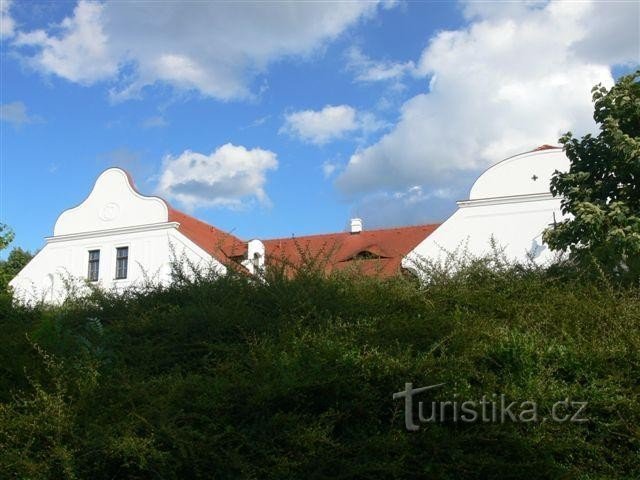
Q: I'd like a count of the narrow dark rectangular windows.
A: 2